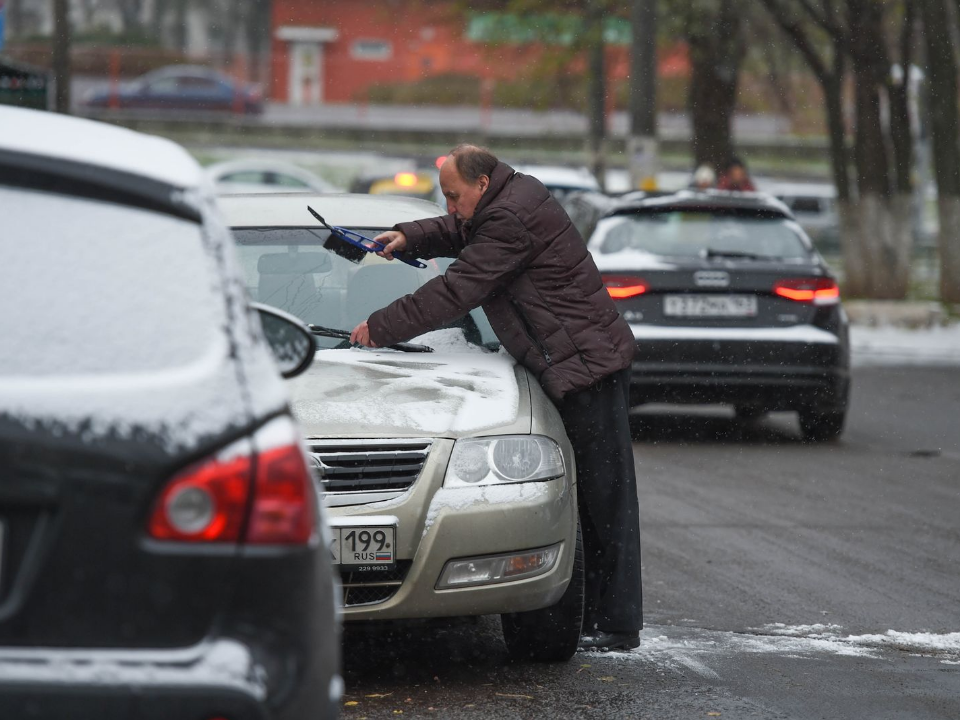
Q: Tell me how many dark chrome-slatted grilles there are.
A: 1